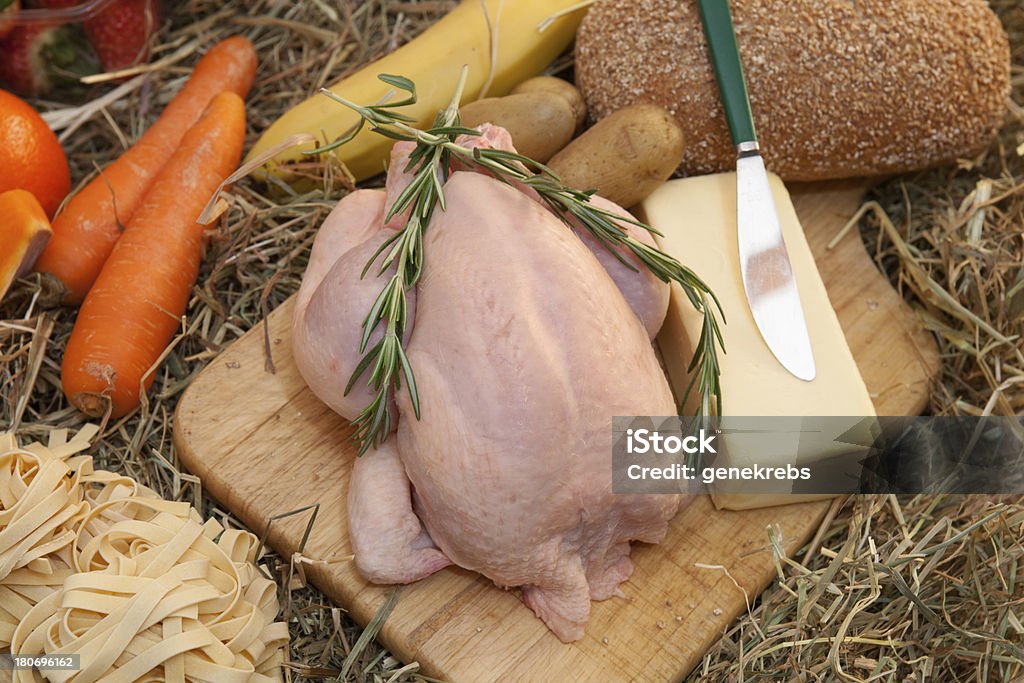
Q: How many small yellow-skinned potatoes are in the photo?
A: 3